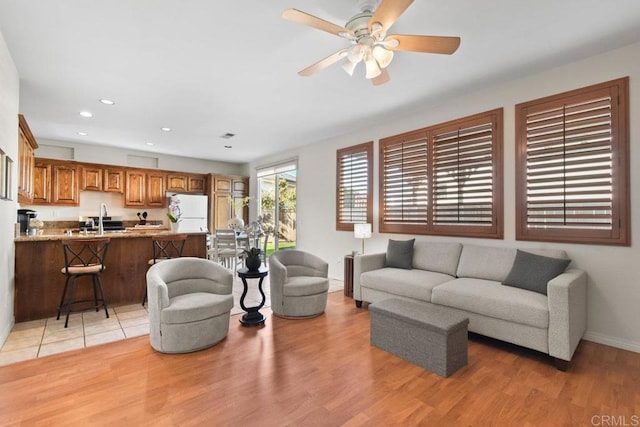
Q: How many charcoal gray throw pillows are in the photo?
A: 2